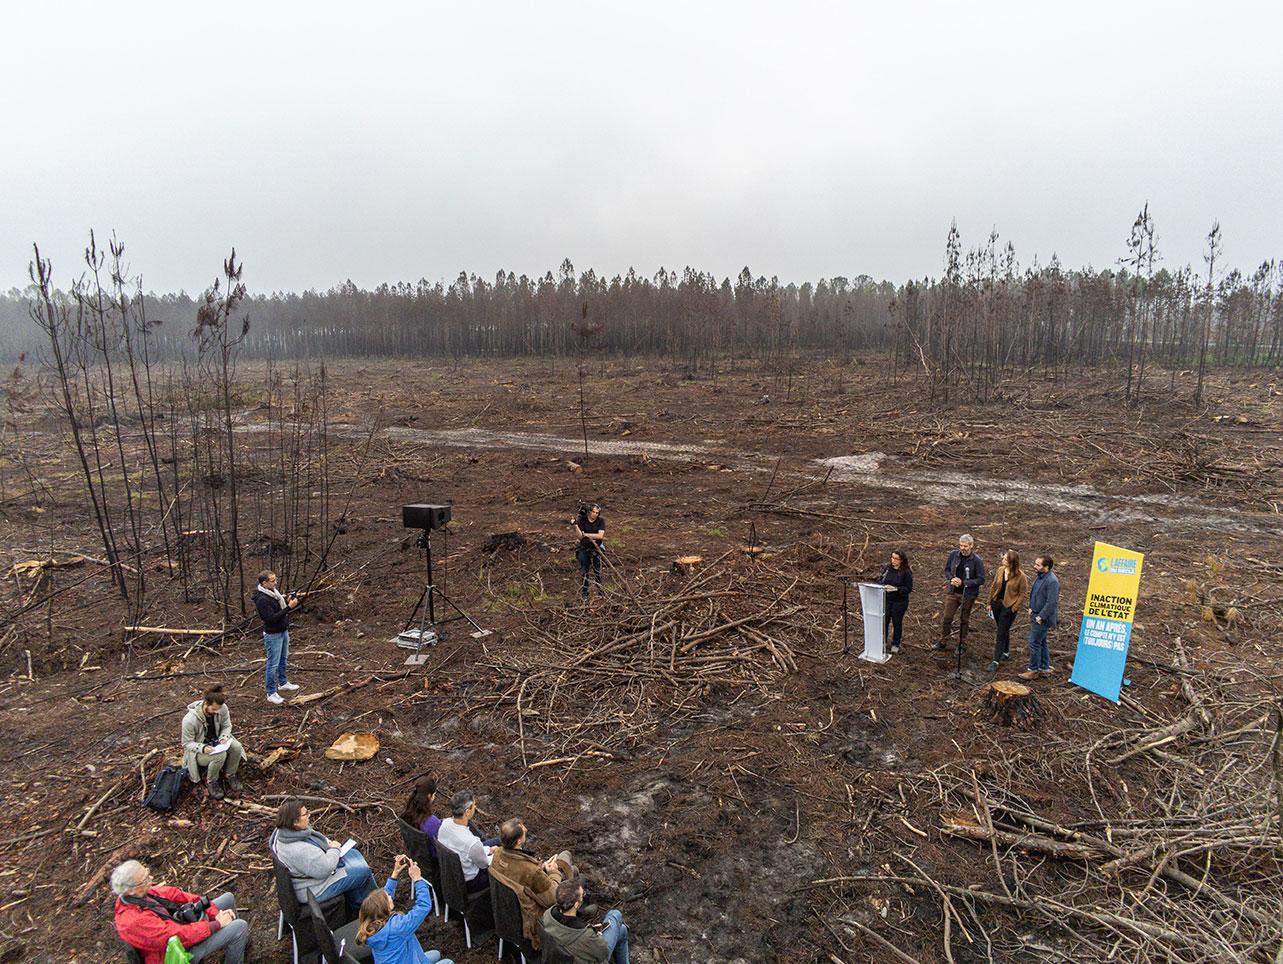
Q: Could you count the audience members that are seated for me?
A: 8